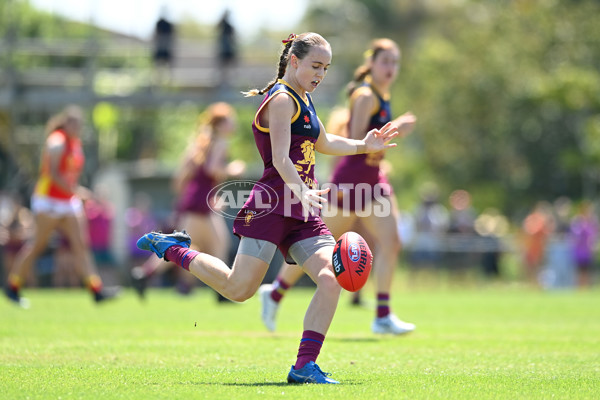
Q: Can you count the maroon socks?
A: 4